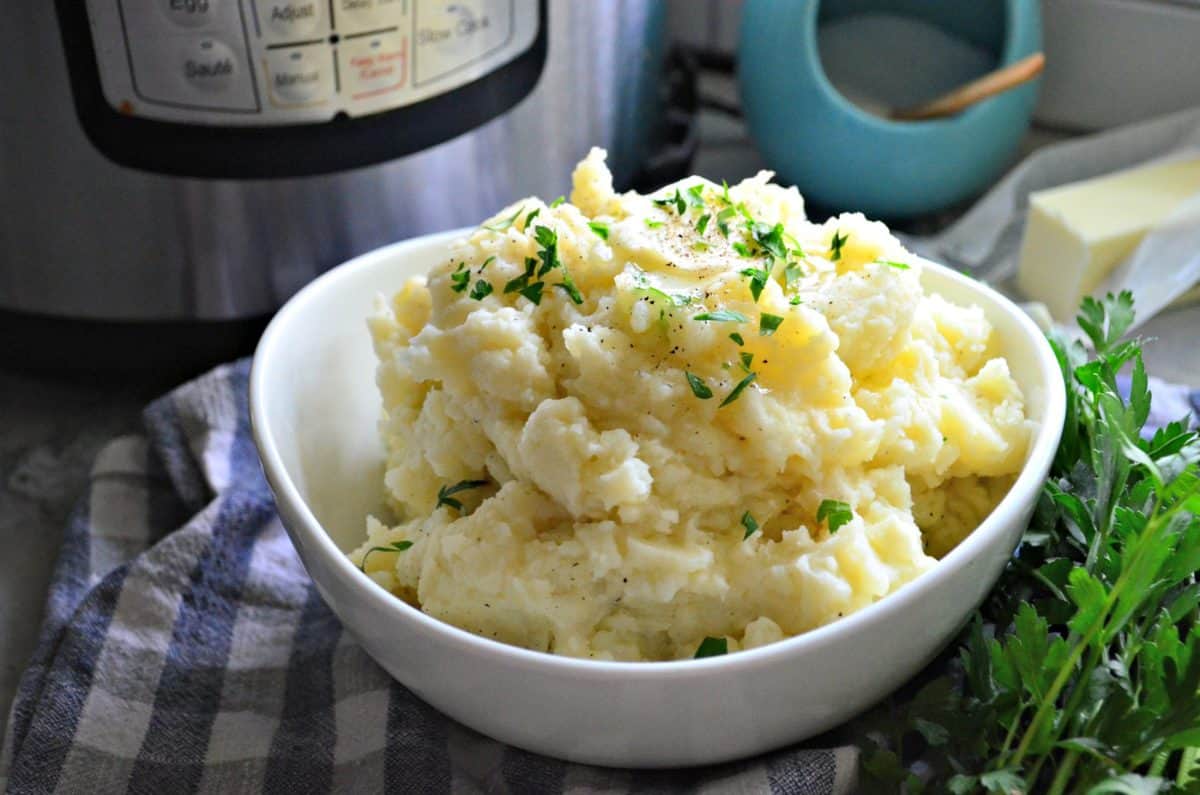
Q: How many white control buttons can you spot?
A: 7